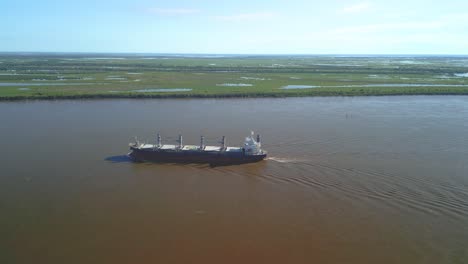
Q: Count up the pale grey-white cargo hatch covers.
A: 5